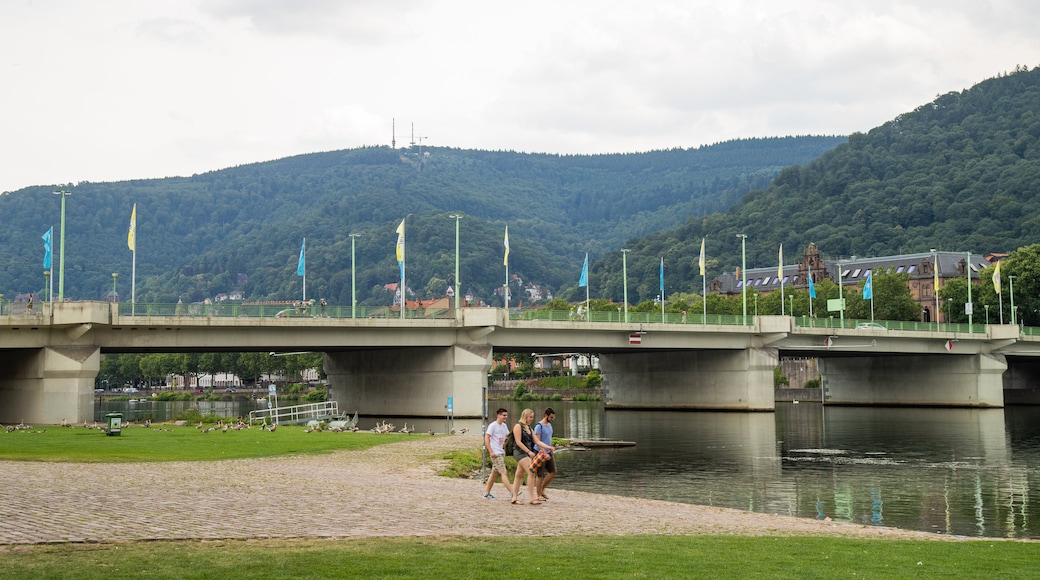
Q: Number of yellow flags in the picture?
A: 7